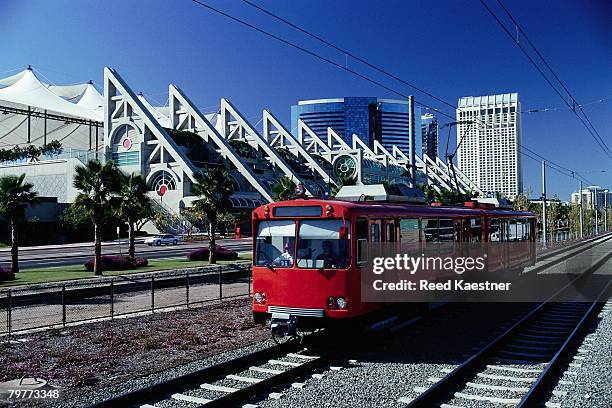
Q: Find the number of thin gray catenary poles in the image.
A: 5